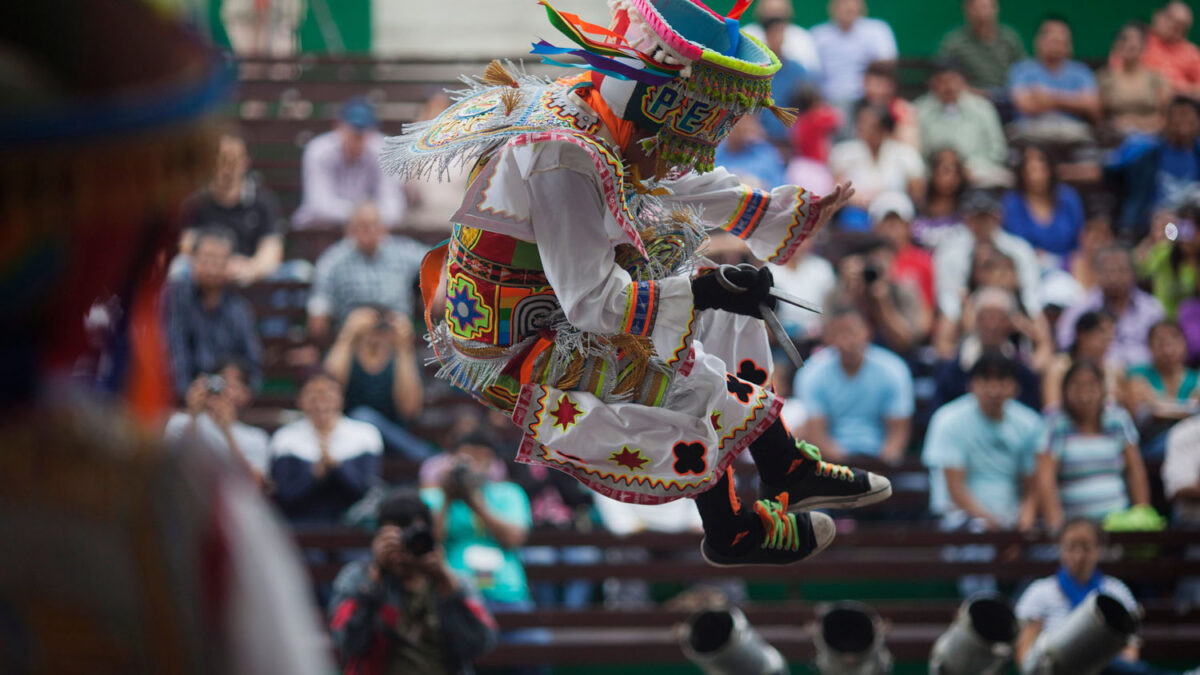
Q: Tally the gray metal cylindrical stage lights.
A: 4